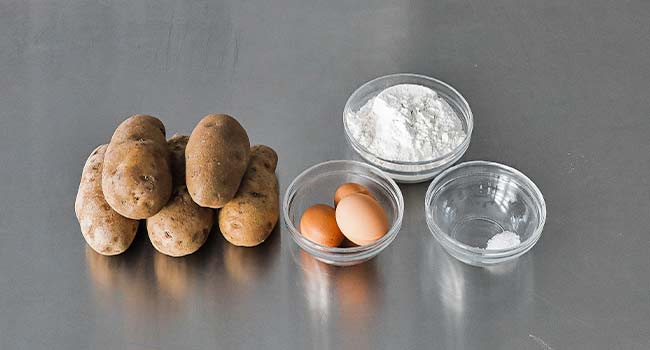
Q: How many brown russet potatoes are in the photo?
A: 5